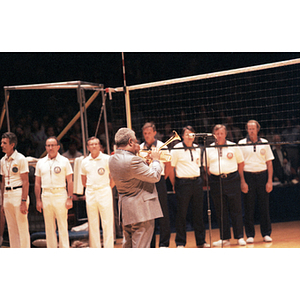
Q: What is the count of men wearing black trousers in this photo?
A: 4